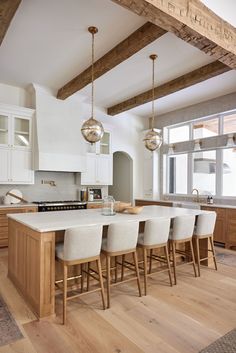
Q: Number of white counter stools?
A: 5